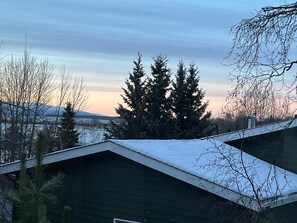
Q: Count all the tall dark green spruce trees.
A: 4